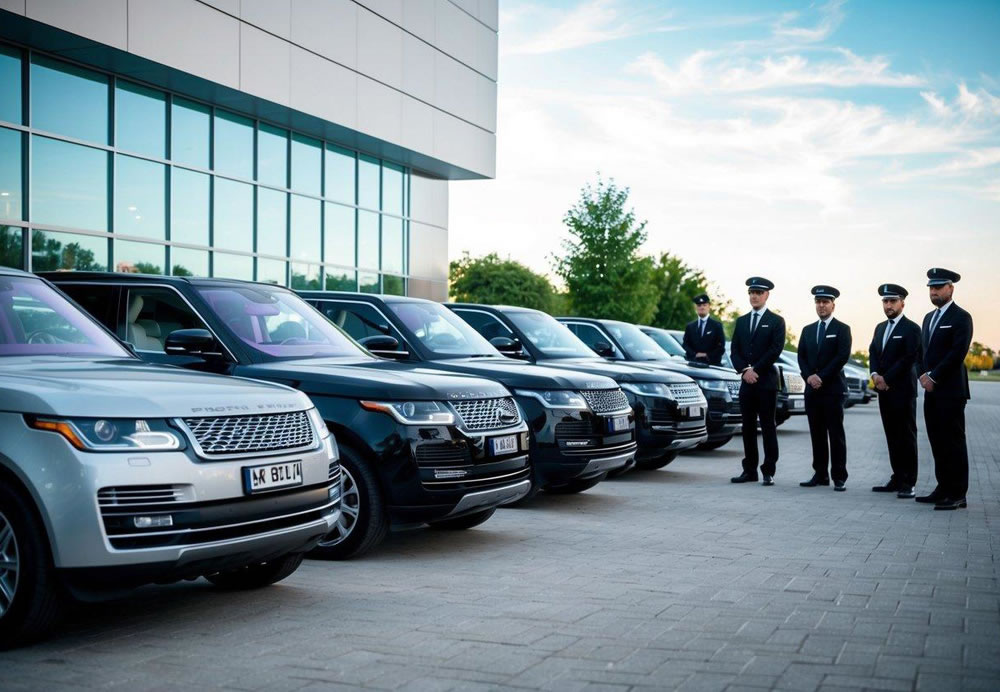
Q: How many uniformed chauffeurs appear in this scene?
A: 5